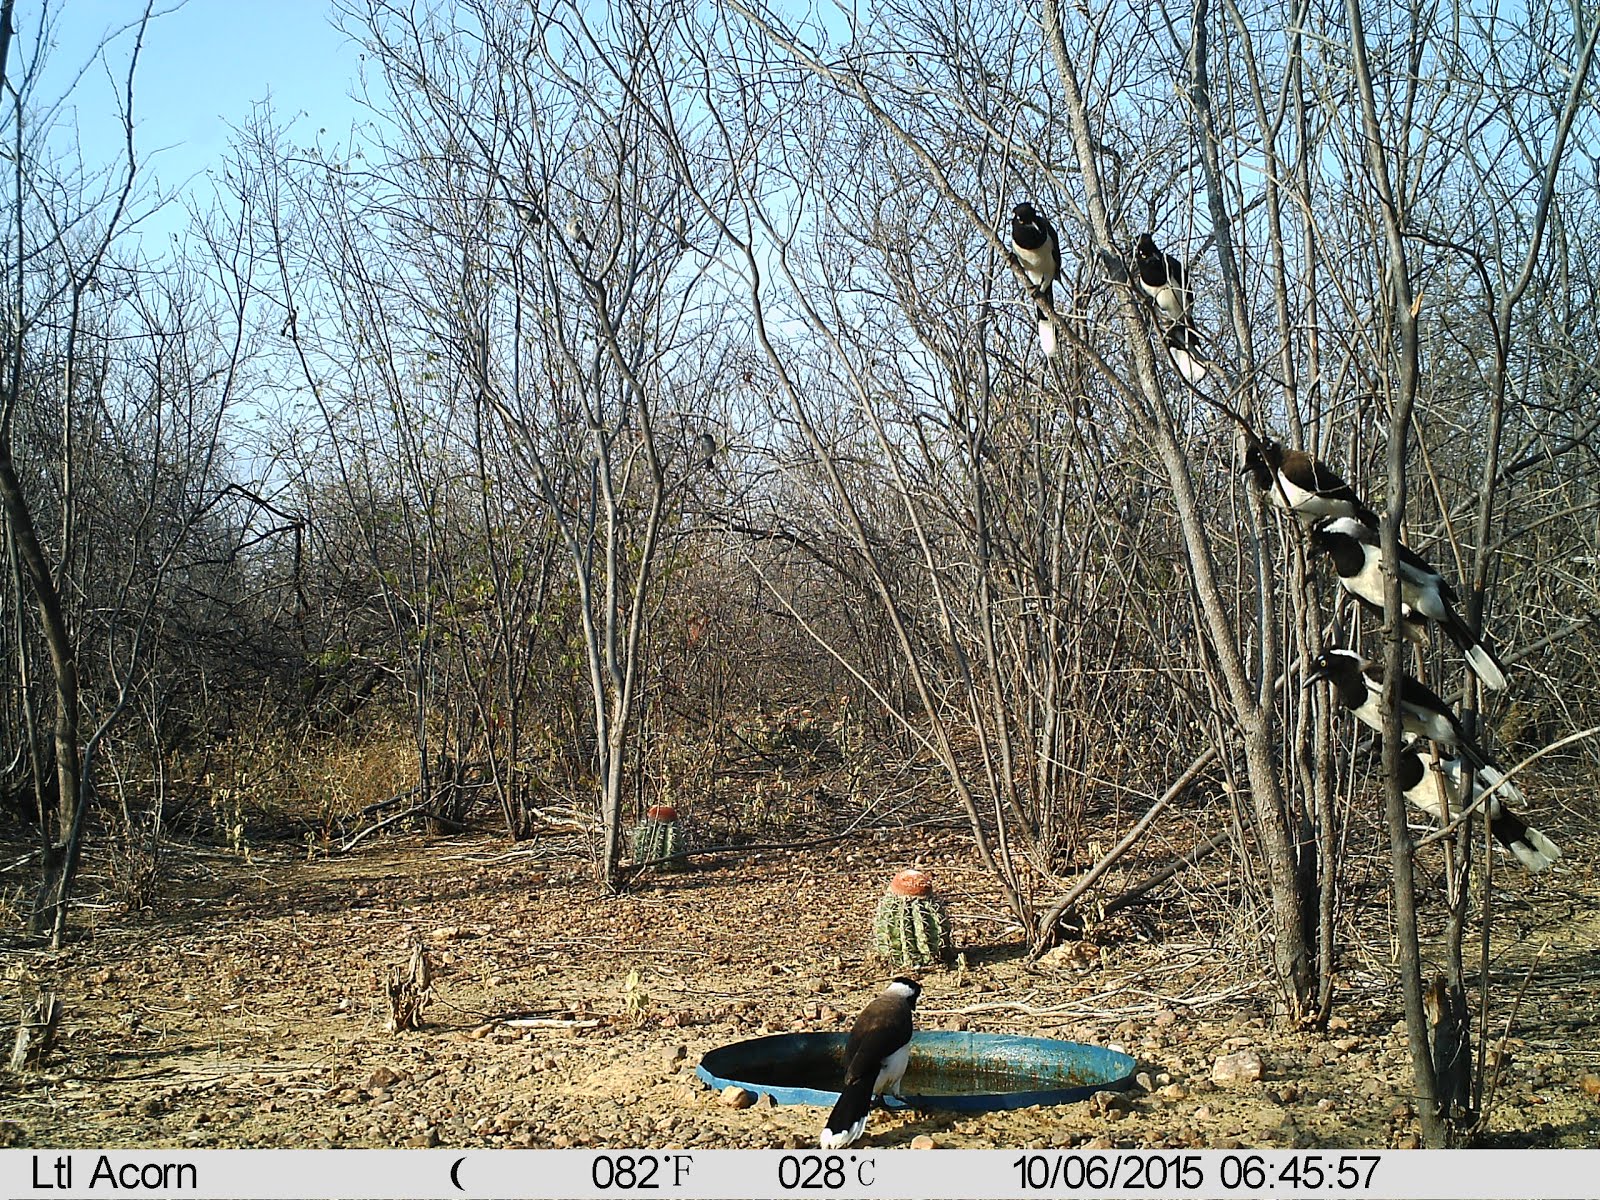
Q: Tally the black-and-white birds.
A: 7